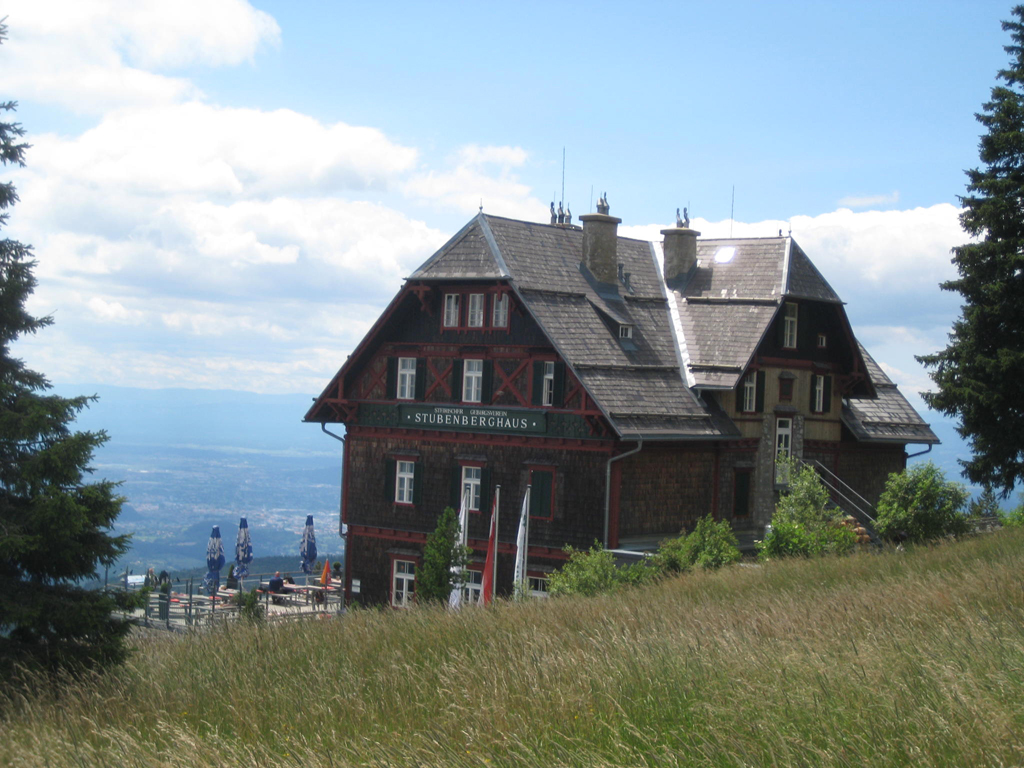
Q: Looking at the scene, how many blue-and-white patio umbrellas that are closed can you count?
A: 3